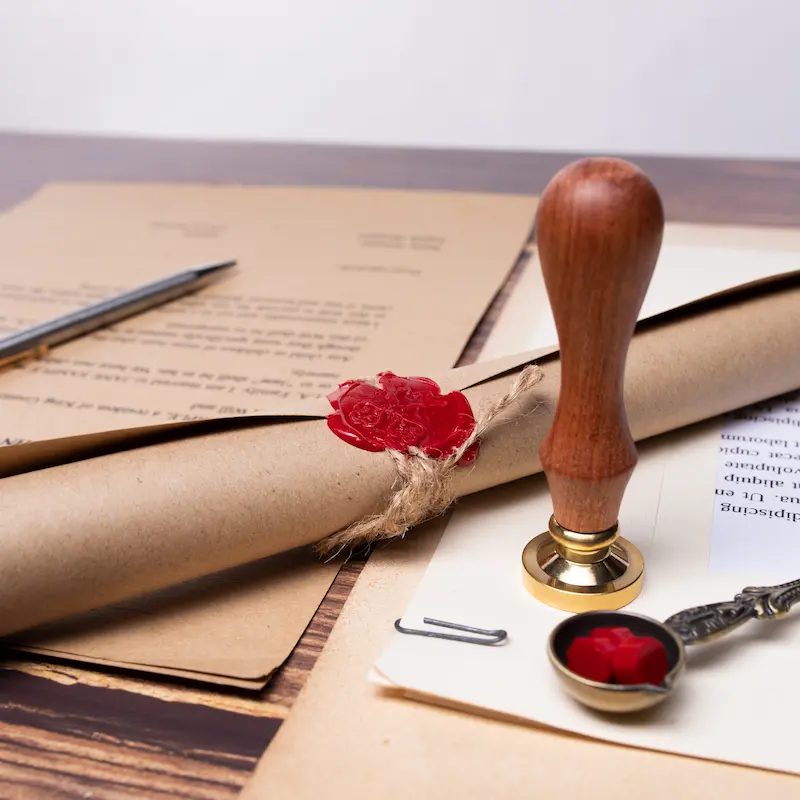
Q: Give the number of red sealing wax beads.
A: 3